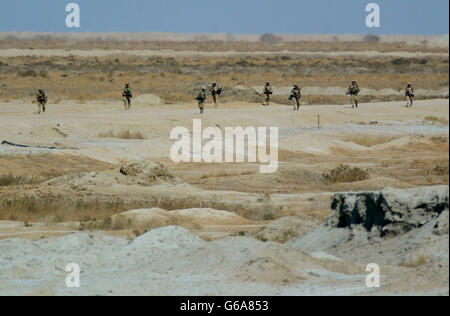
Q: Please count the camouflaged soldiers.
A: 8